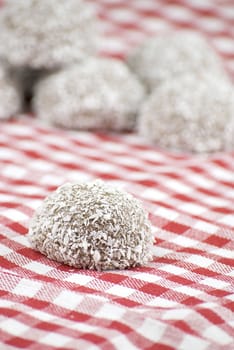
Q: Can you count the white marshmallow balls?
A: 6